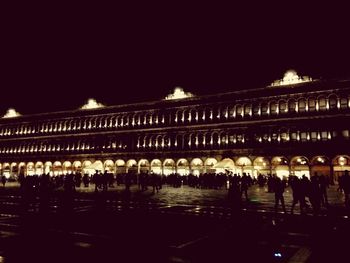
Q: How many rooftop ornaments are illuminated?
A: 4